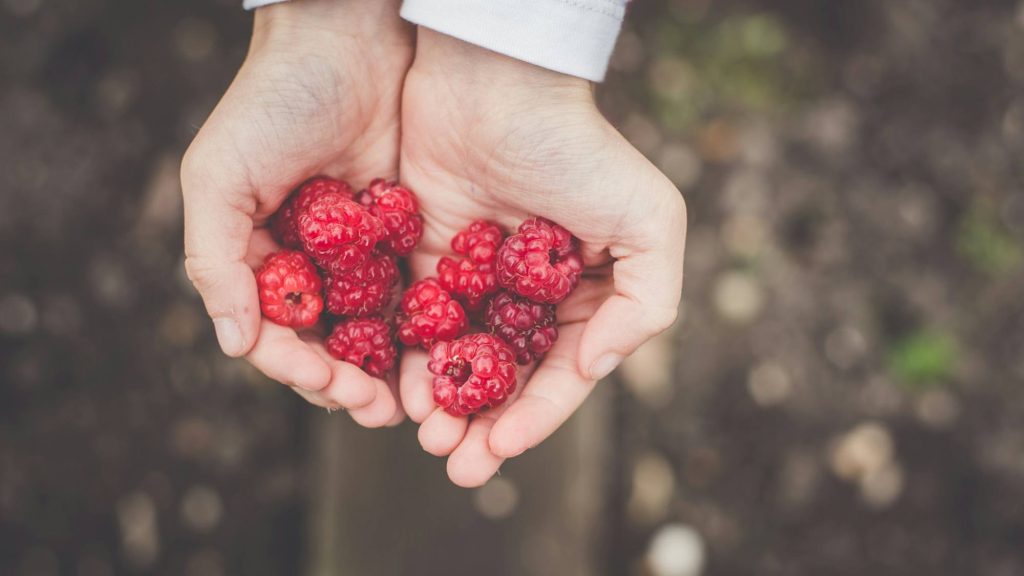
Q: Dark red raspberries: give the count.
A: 1